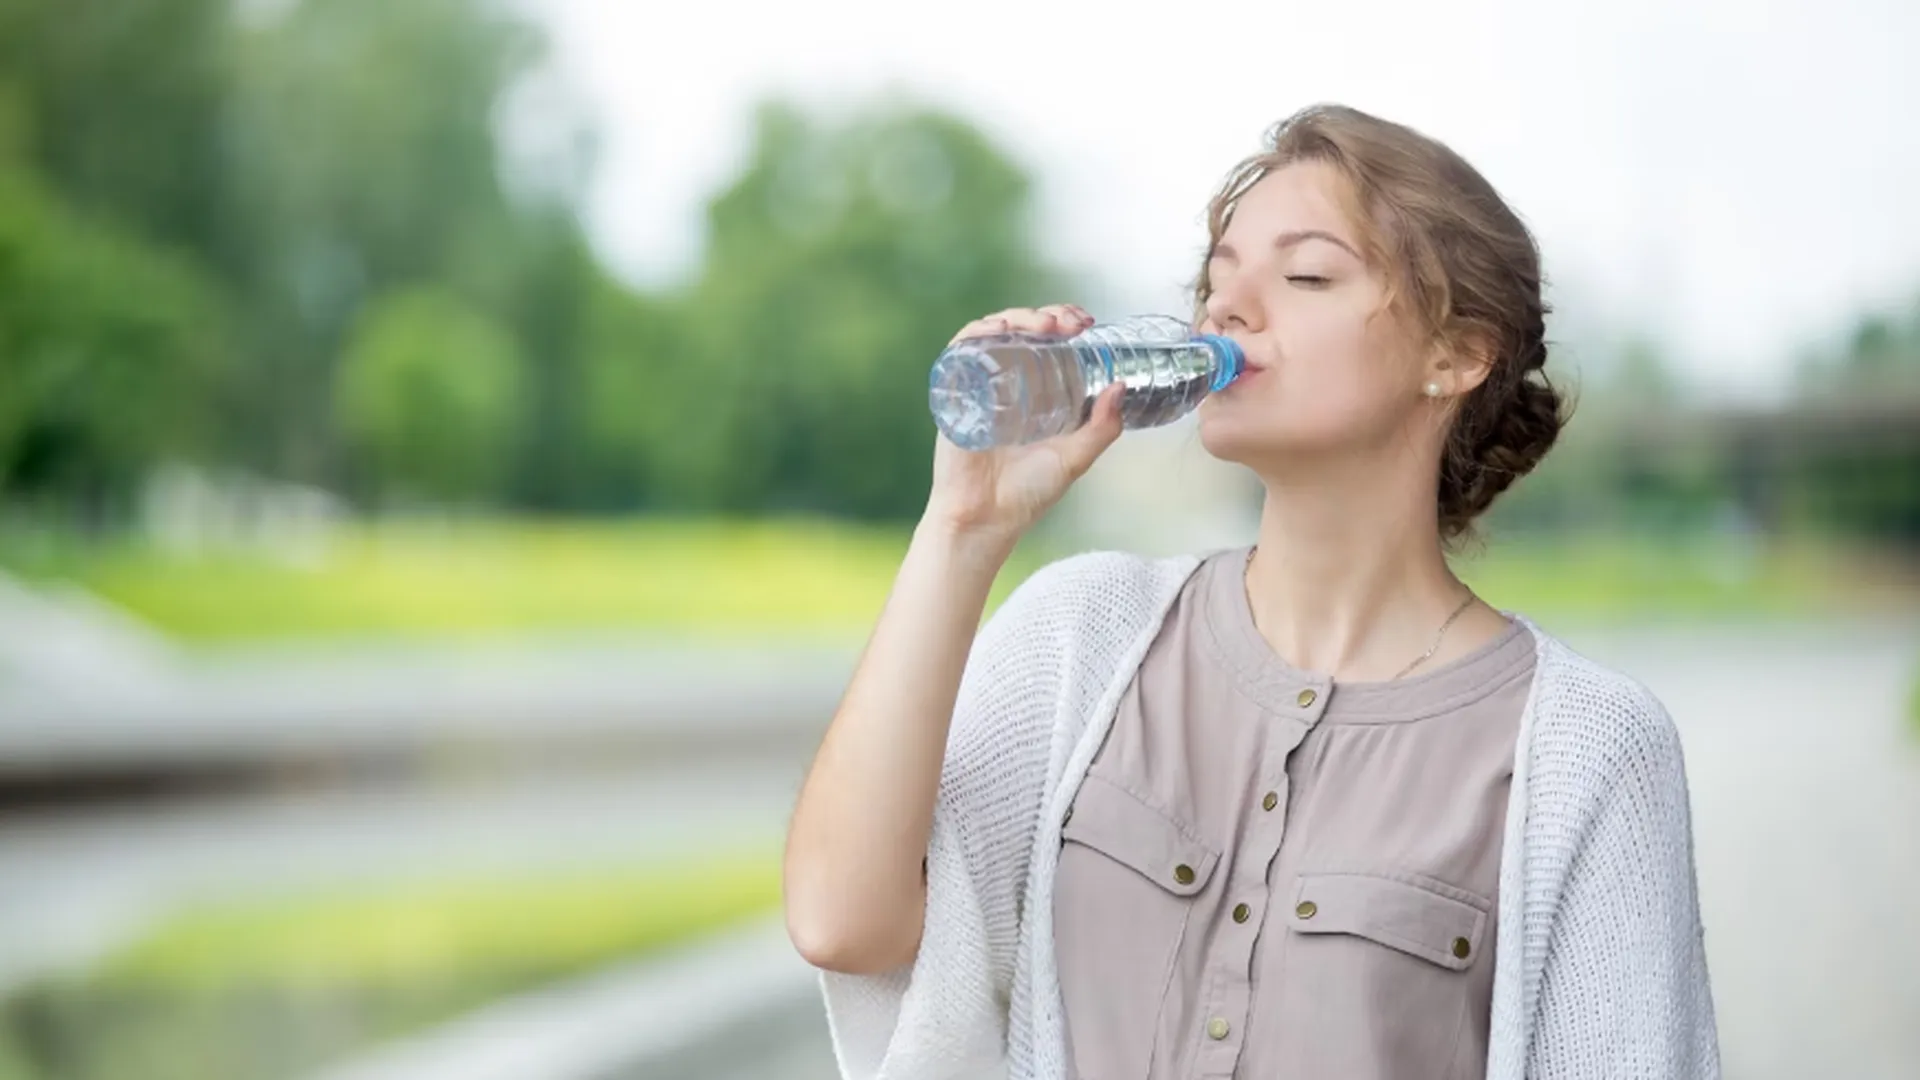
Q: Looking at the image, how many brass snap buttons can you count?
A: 7